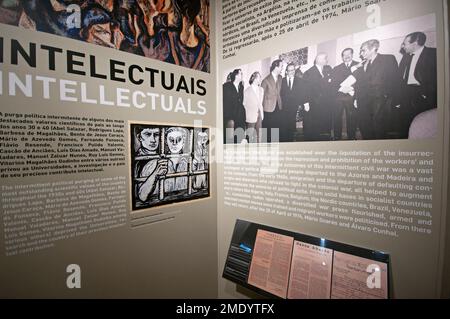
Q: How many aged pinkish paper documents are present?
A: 3